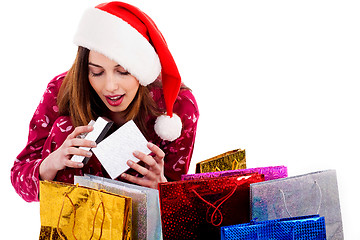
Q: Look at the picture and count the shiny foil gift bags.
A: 7